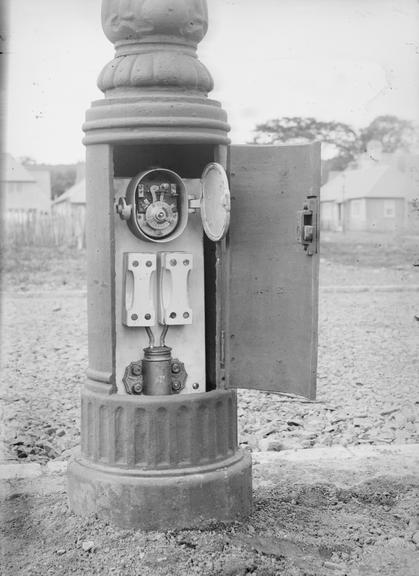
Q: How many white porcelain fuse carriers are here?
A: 2